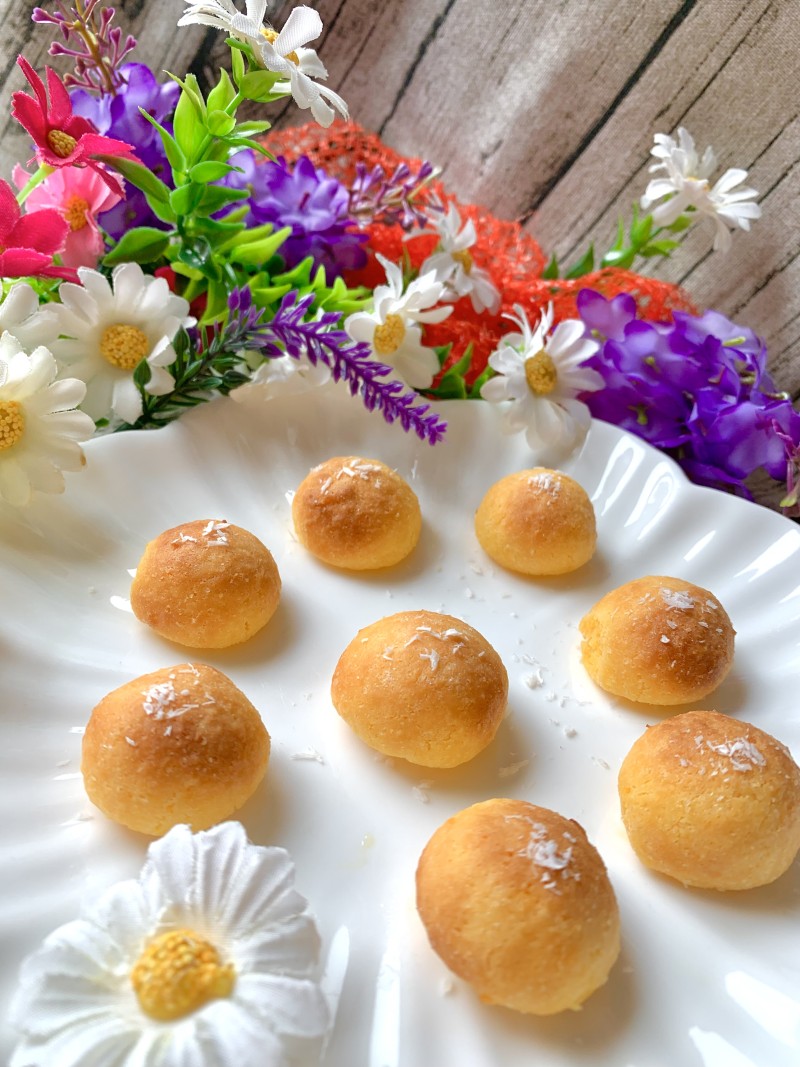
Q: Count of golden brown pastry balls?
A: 8